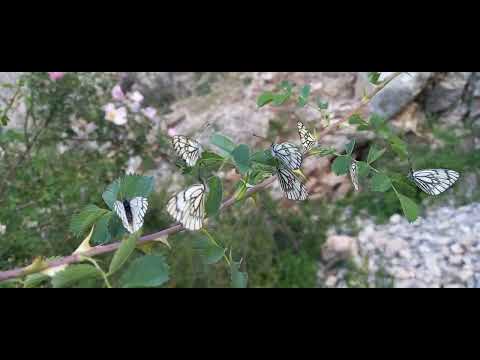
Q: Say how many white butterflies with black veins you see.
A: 8